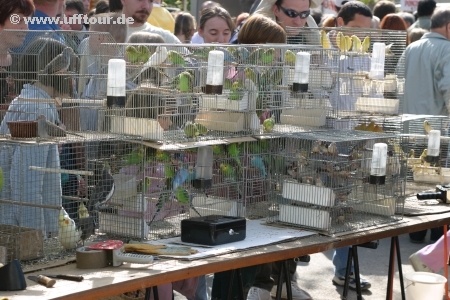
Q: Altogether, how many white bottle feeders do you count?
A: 7